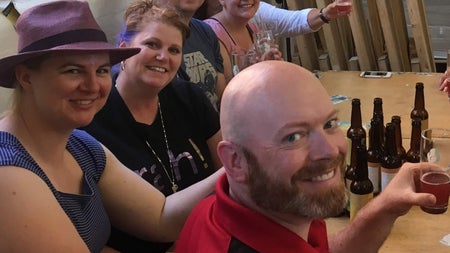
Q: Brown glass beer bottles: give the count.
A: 9